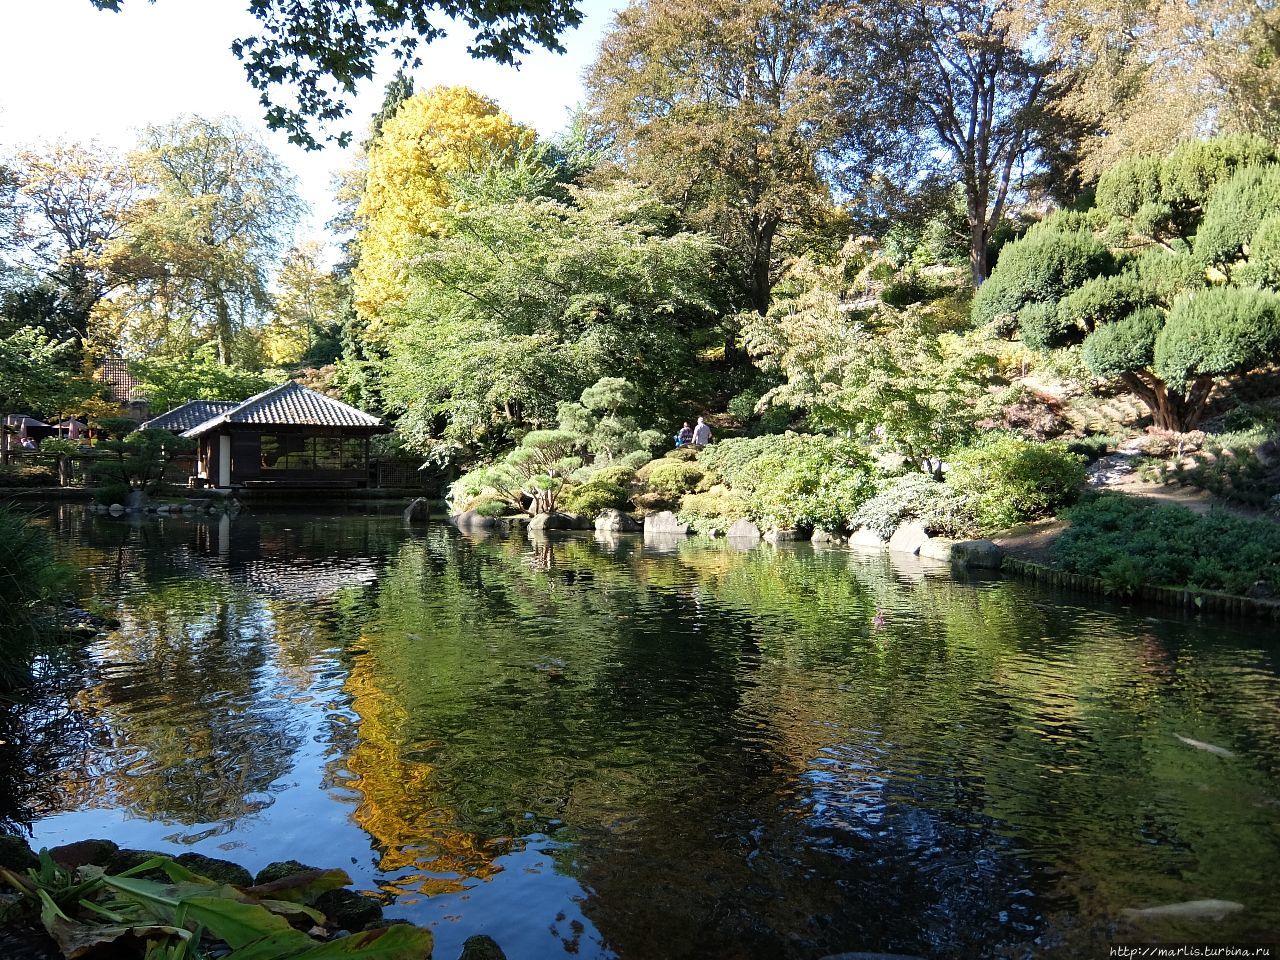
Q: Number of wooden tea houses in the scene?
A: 1